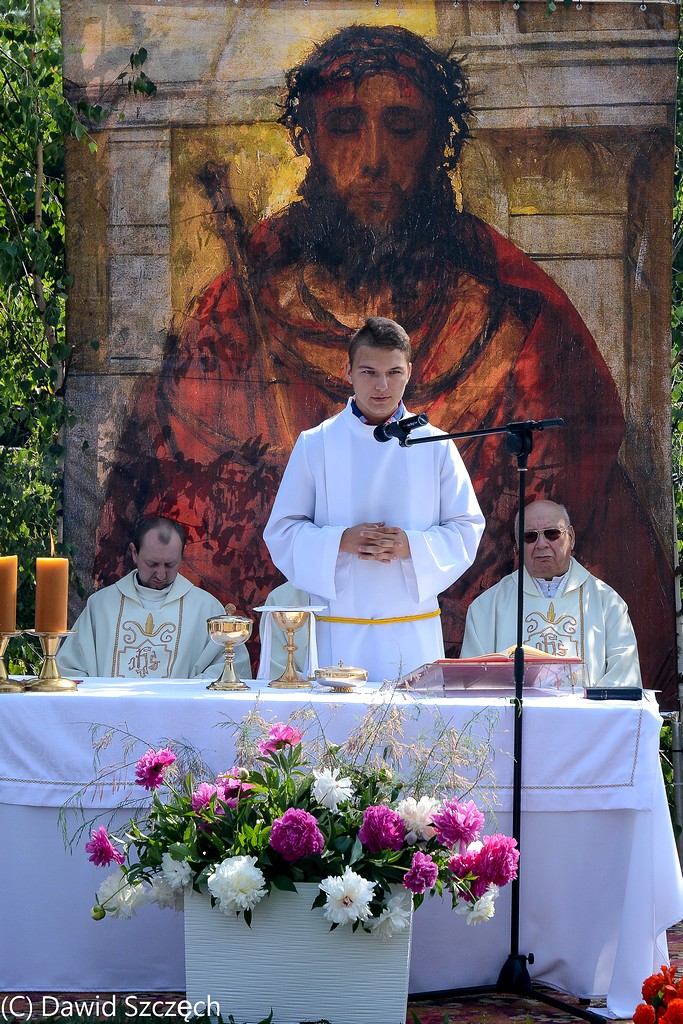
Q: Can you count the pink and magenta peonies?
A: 11